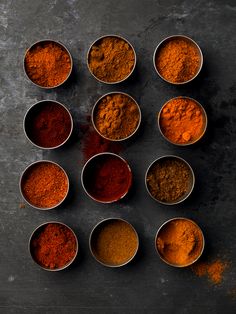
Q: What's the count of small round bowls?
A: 12